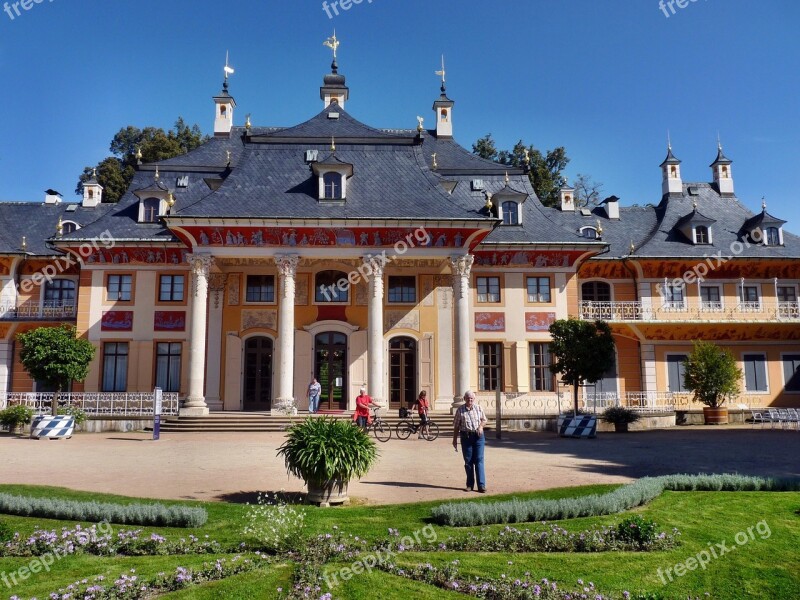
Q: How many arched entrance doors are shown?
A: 3